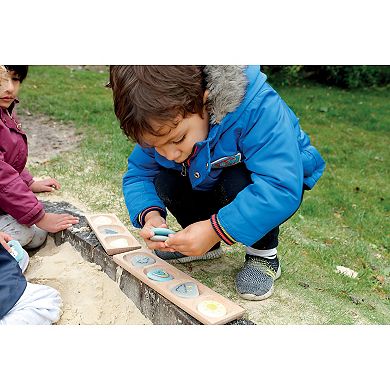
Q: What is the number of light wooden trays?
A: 2